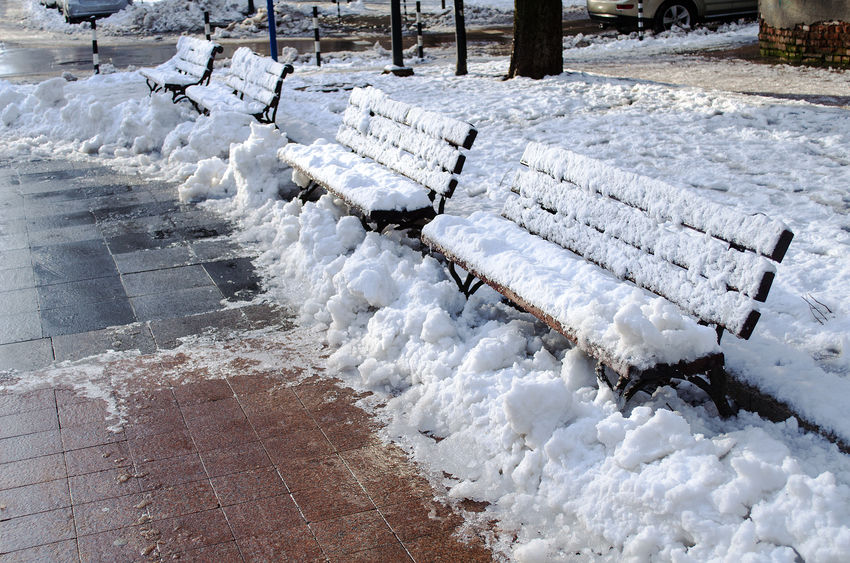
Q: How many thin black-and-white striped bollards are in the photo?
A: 5